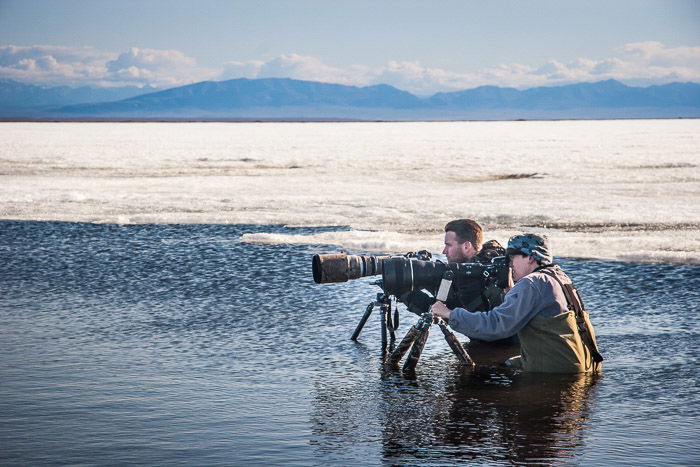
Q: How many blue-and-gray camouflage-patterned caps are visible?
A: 1